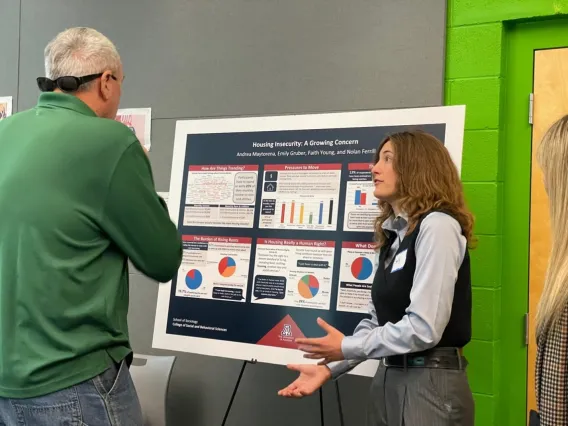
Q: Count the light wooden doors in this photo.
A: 1